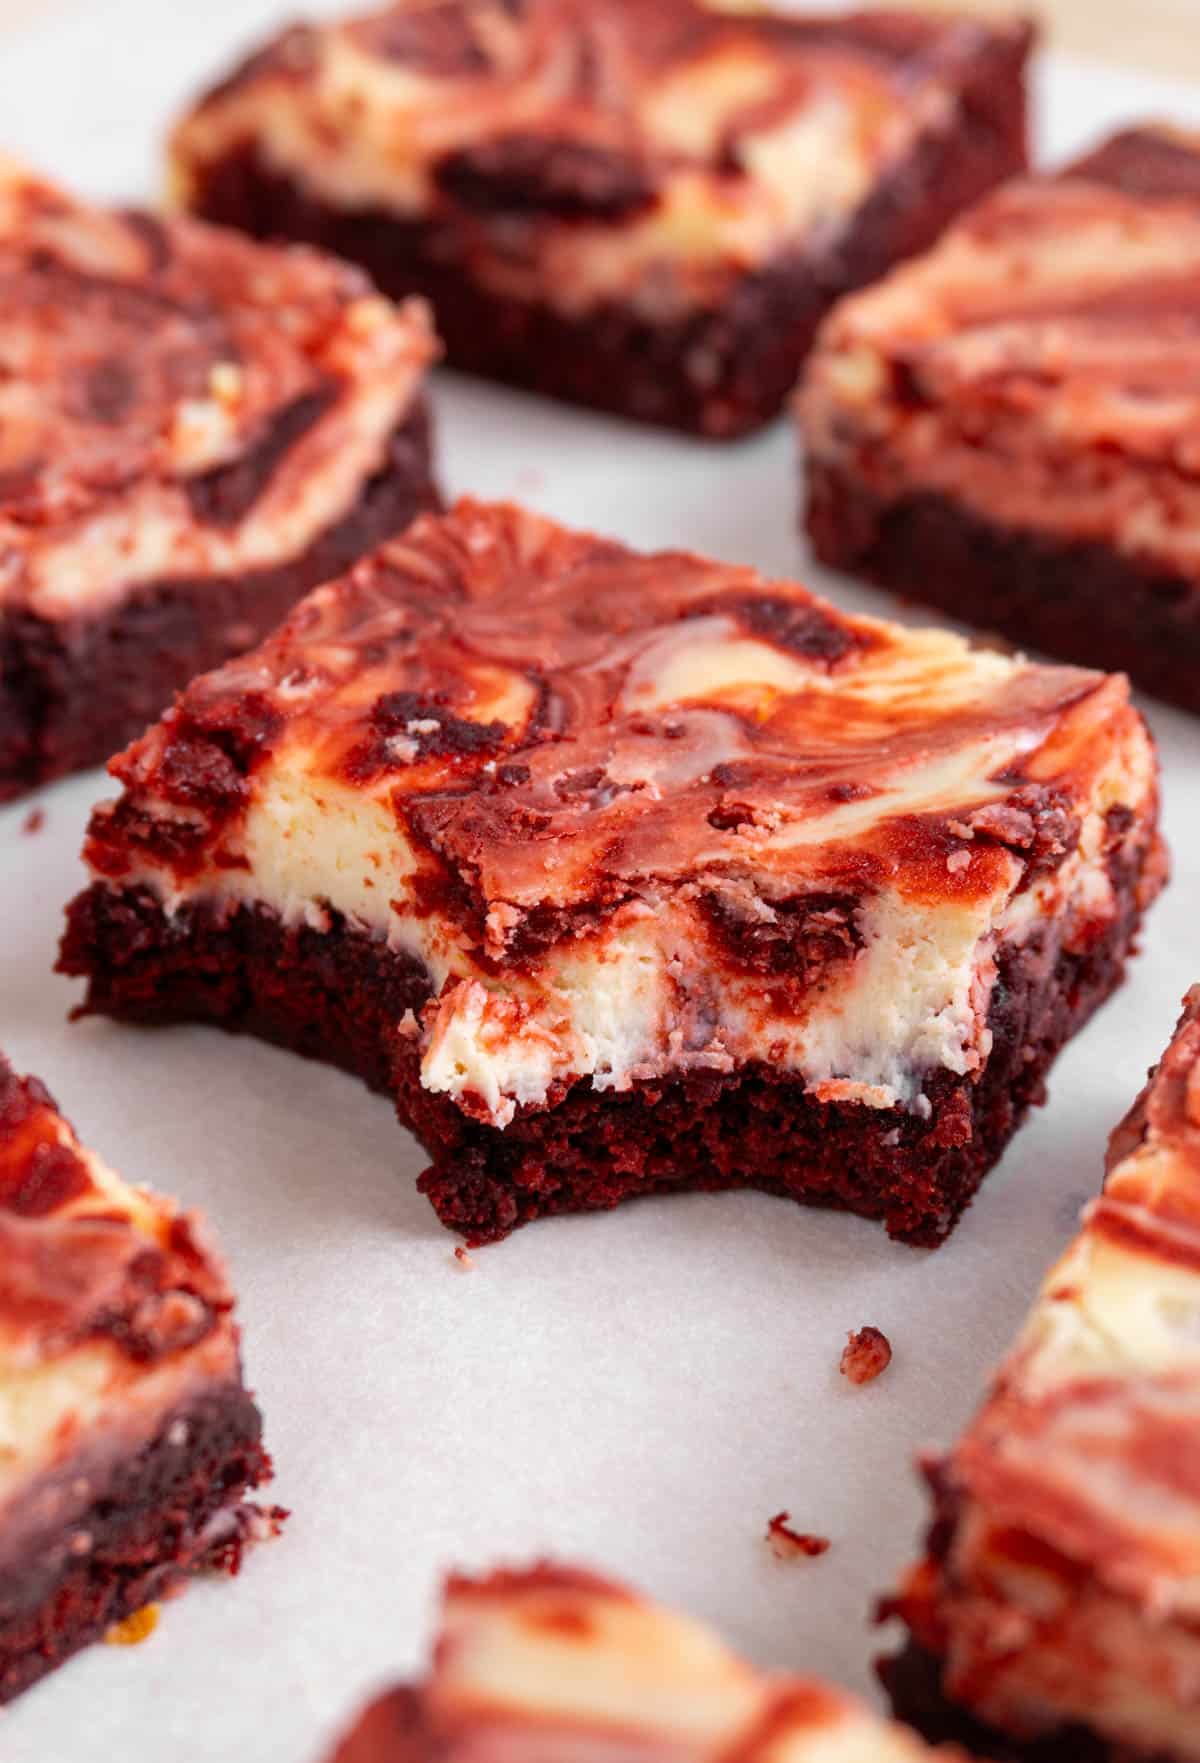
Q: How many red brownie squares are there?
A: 7